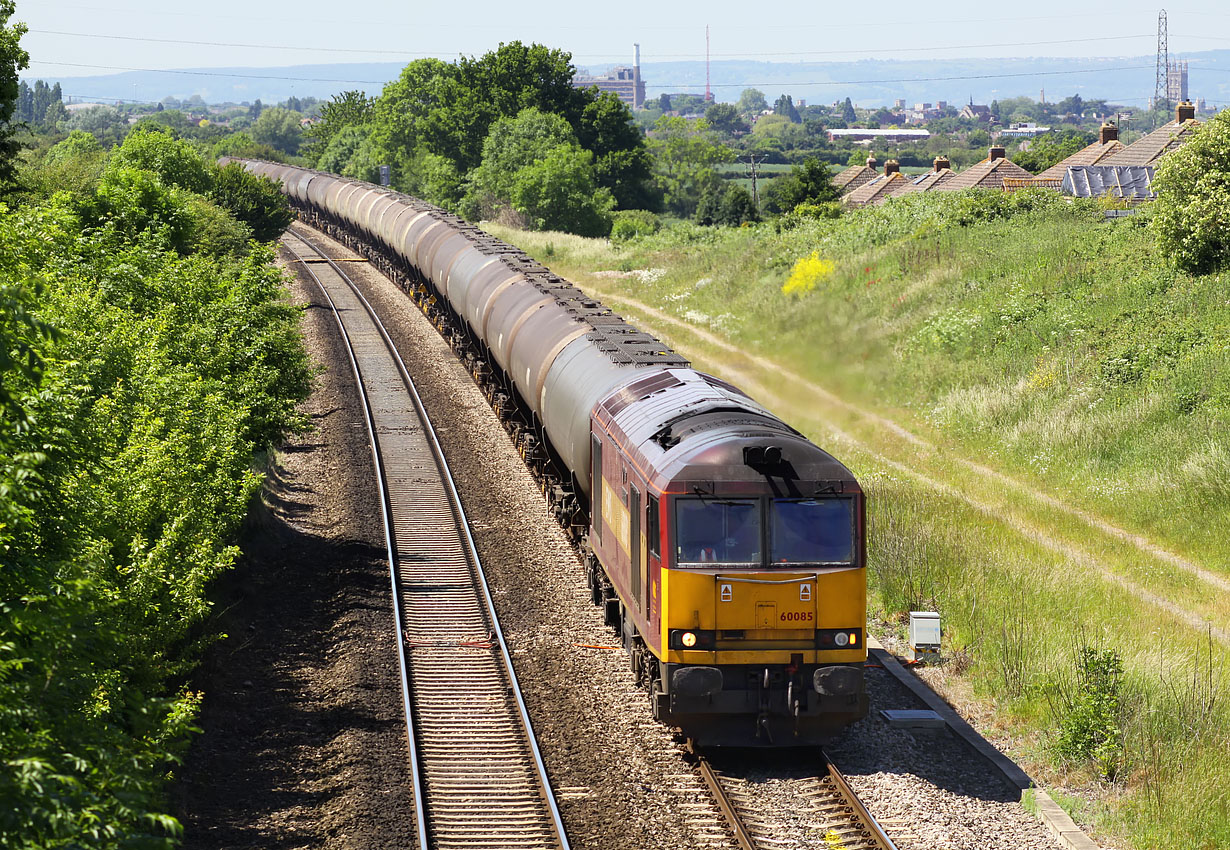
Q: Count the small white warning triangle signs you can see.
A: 2